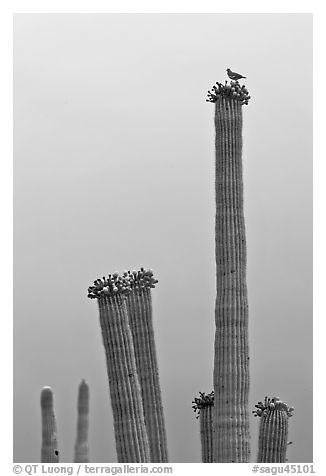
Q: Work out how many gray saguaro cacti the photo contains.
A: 7